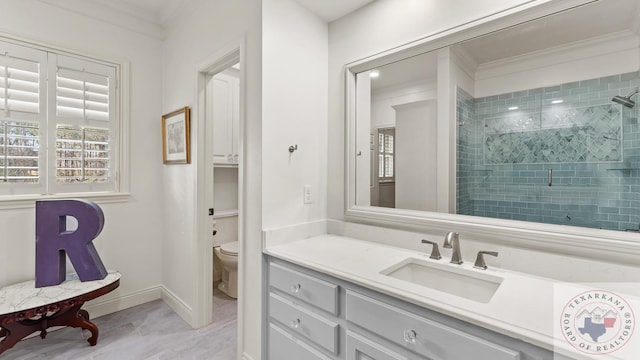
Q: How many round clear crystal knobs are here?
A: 3